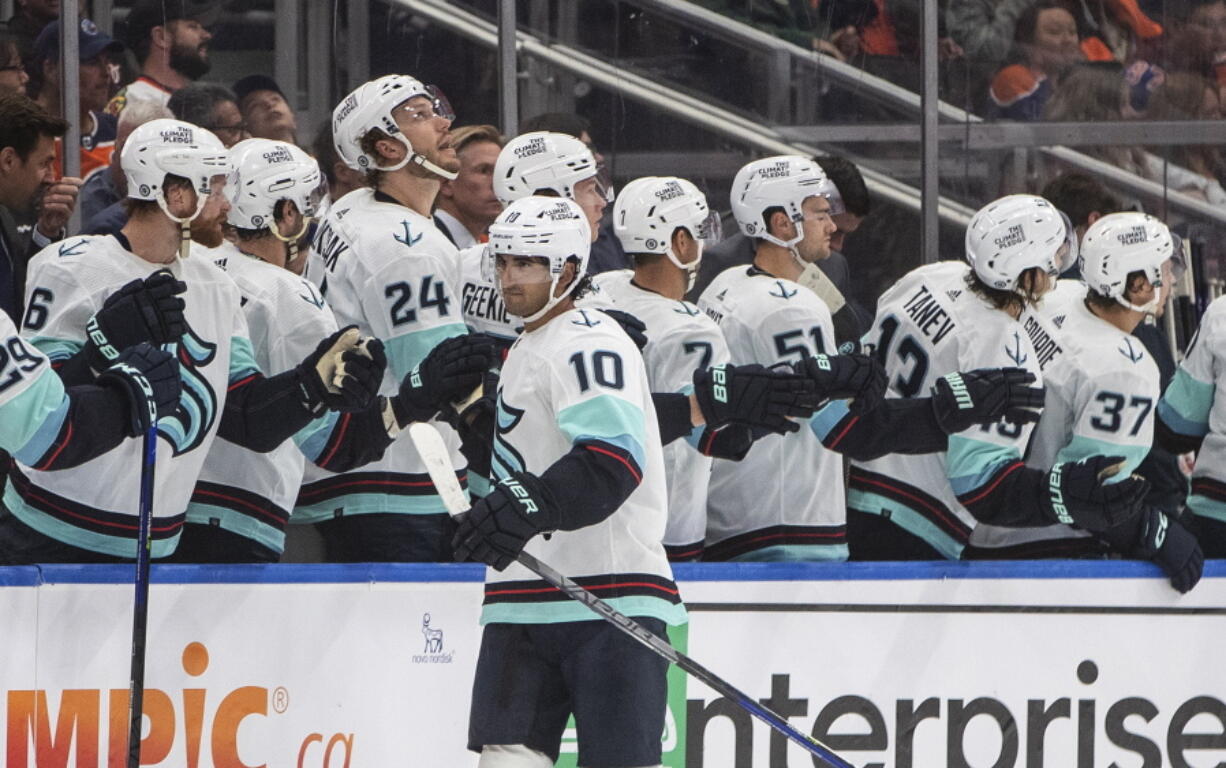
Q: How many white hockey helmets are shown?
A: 9